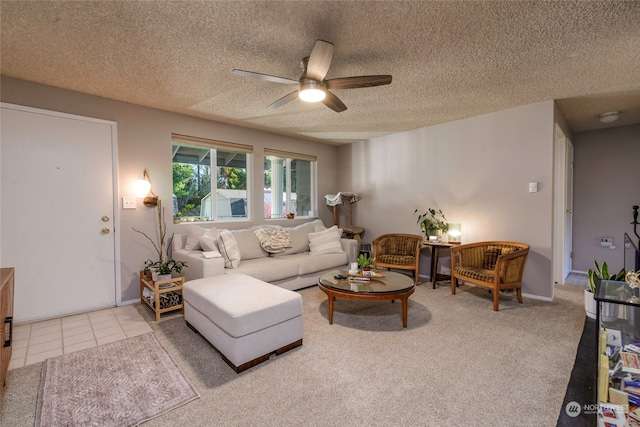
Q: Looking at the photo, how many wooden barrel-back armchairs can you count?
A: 2